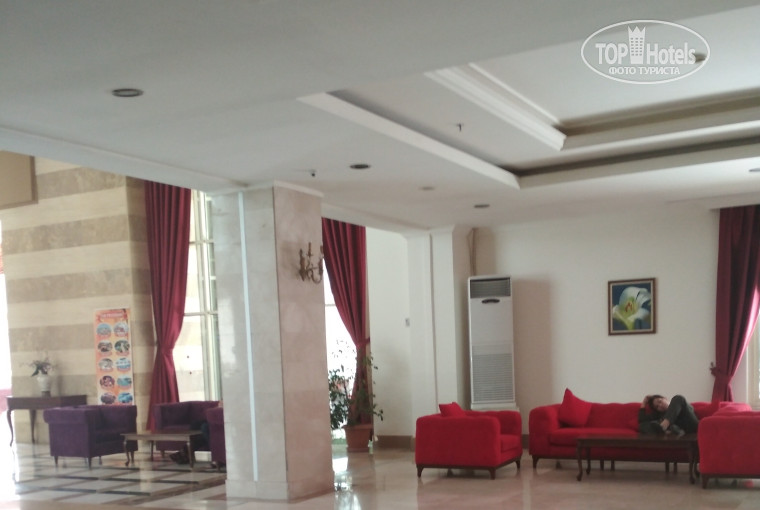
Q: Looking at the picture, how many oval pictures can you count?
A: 10